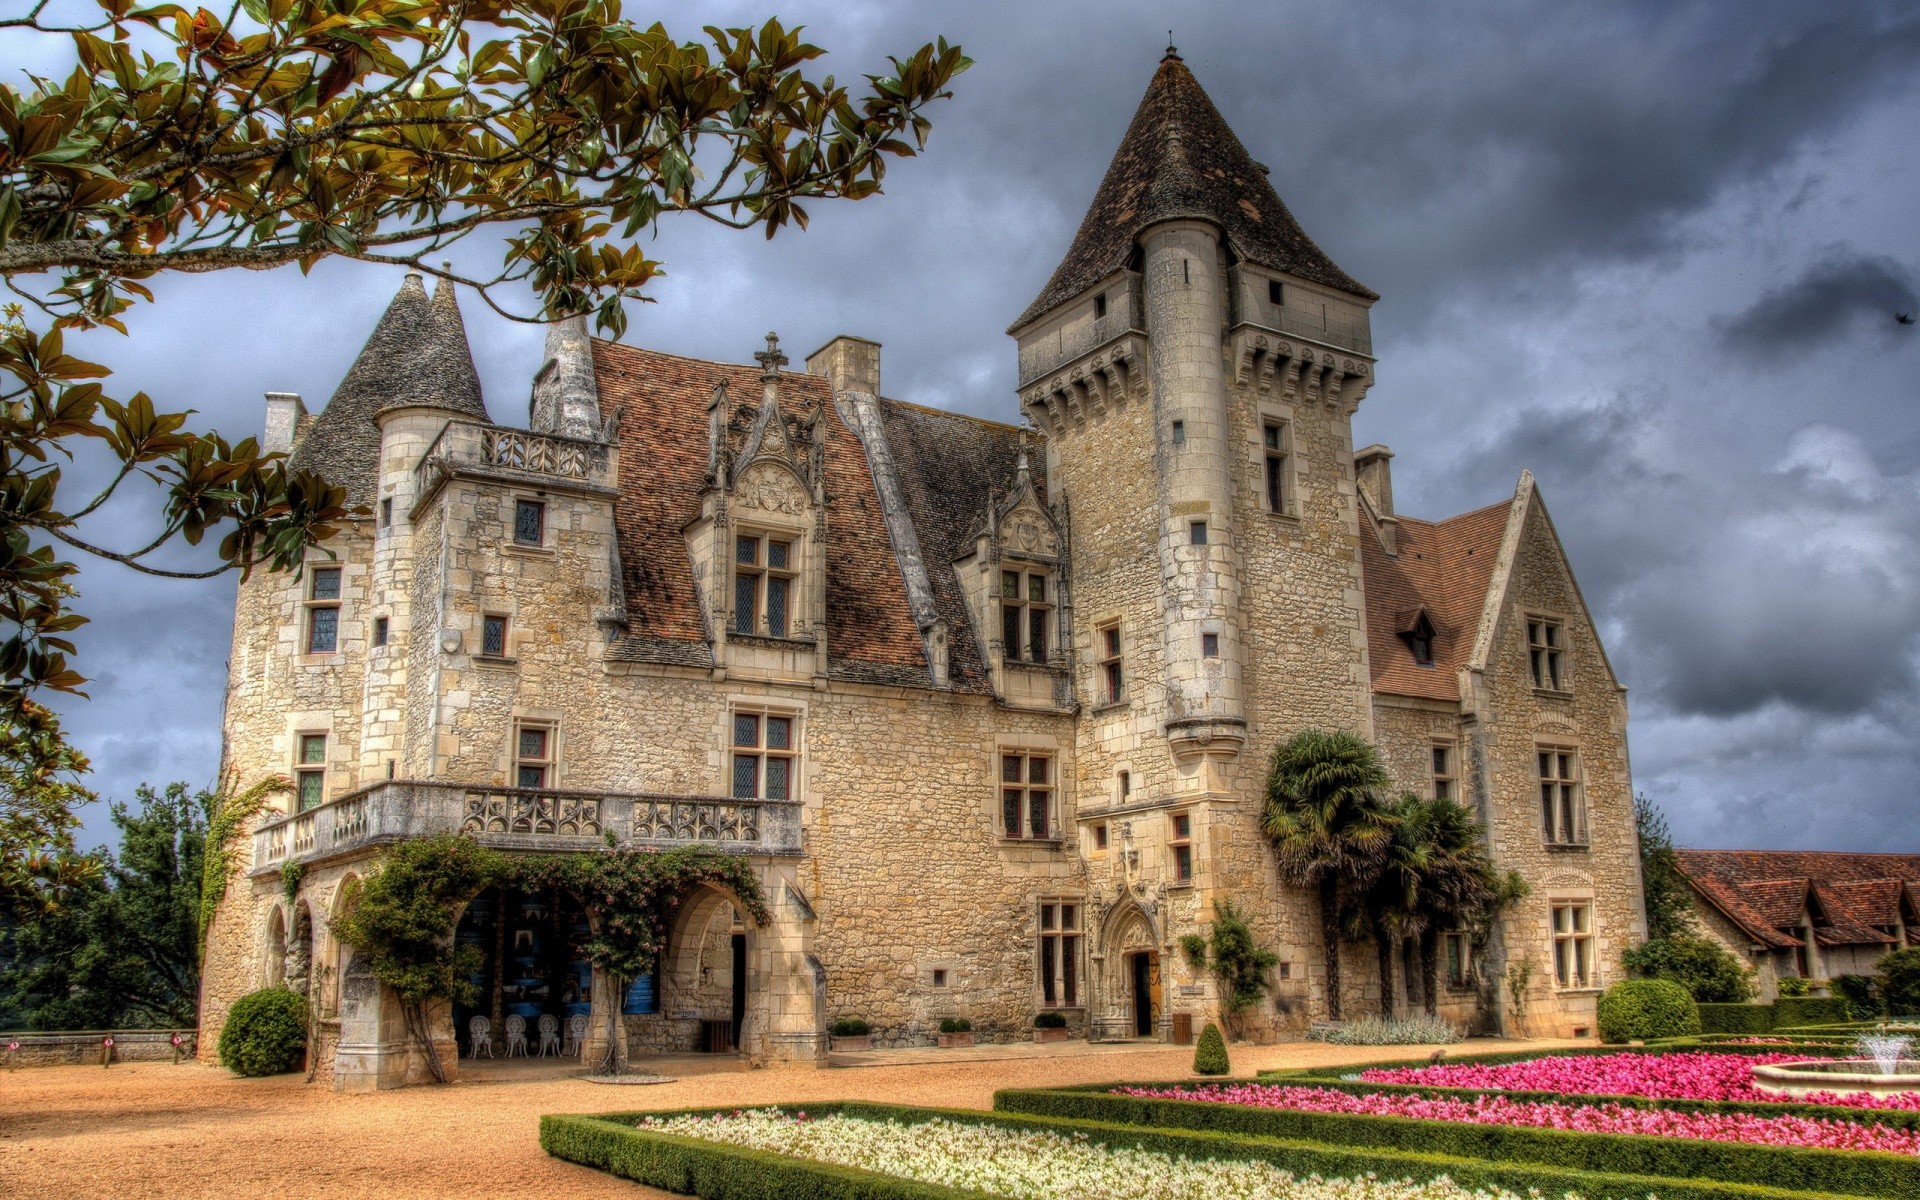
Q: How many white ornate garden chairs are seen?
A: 4